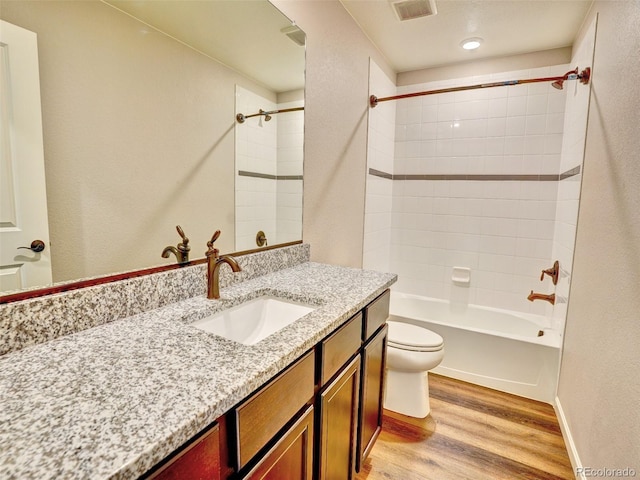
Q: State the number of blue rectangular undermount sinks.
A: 0